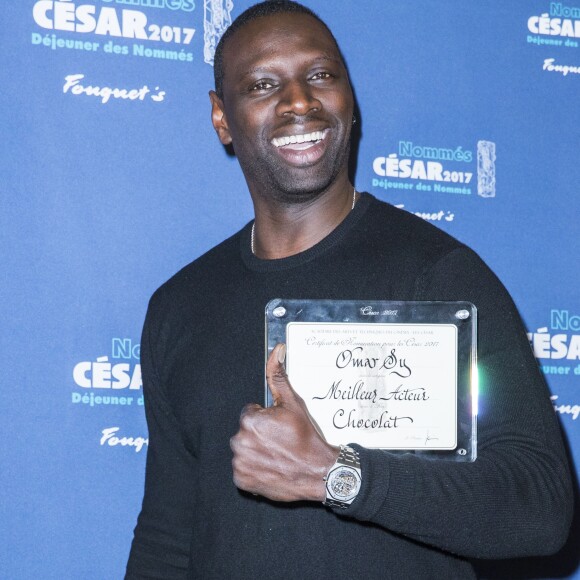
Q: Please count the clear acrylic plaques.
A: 1